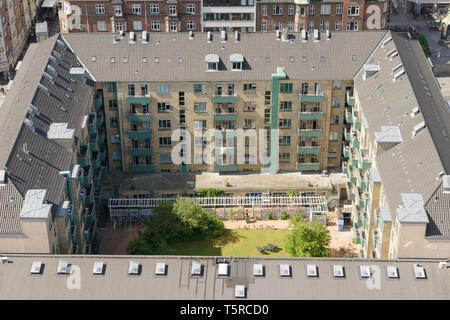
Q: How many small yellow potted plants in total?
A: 3